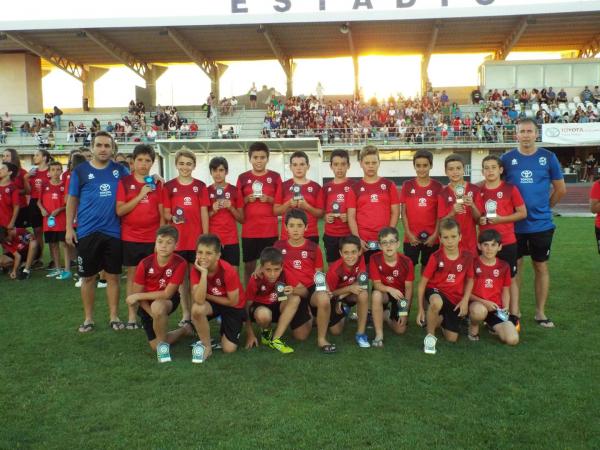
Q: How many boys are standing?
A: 10